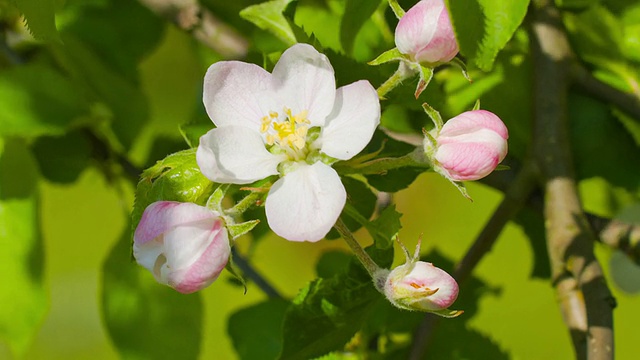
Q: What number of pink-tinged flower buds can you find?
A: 4